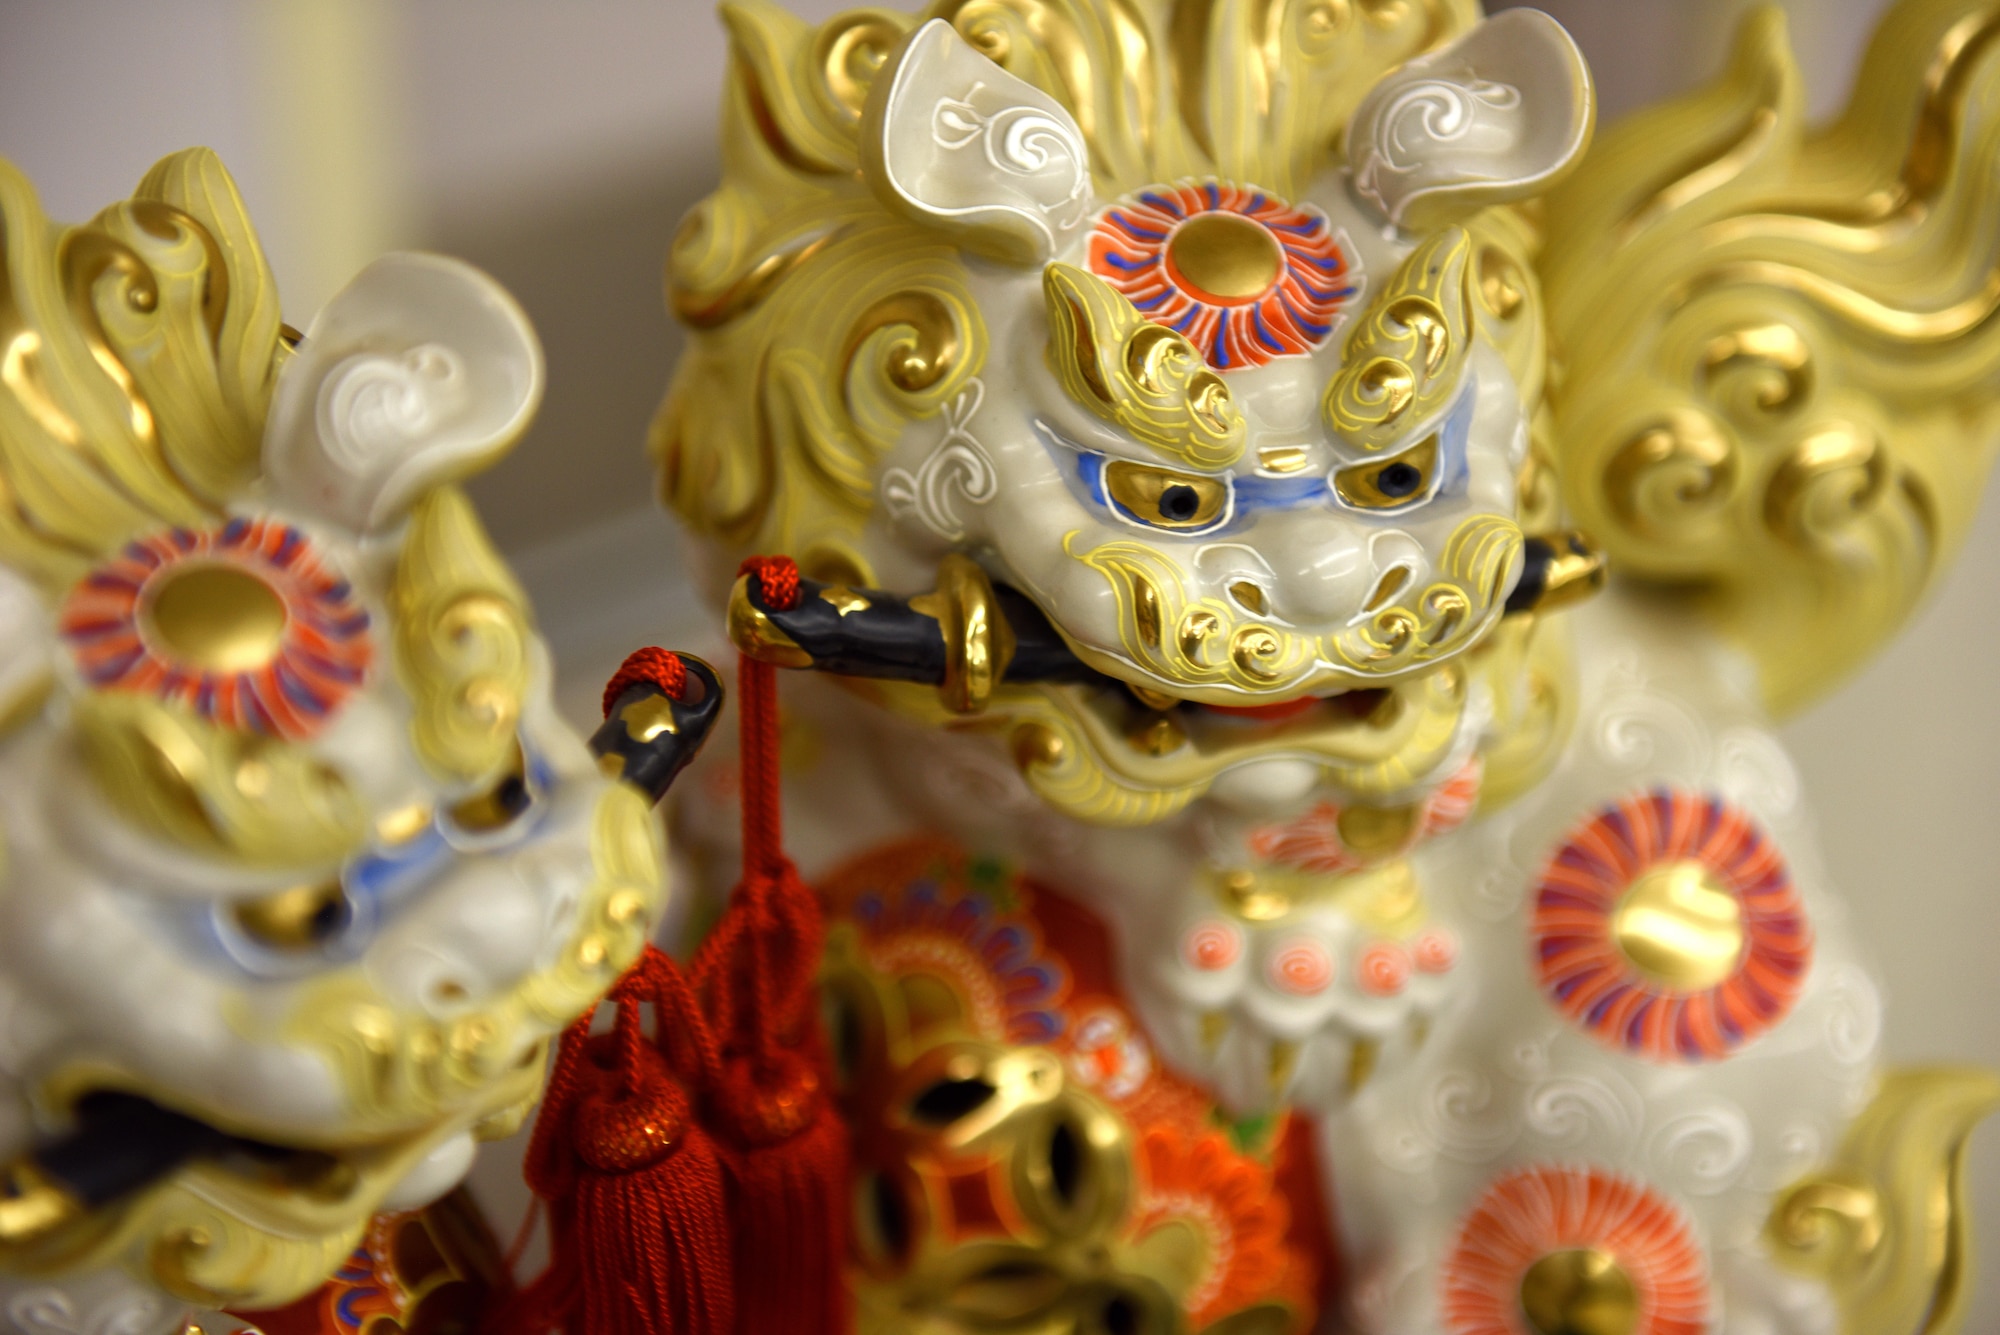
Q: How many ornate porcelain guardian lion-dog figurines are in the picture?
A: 2